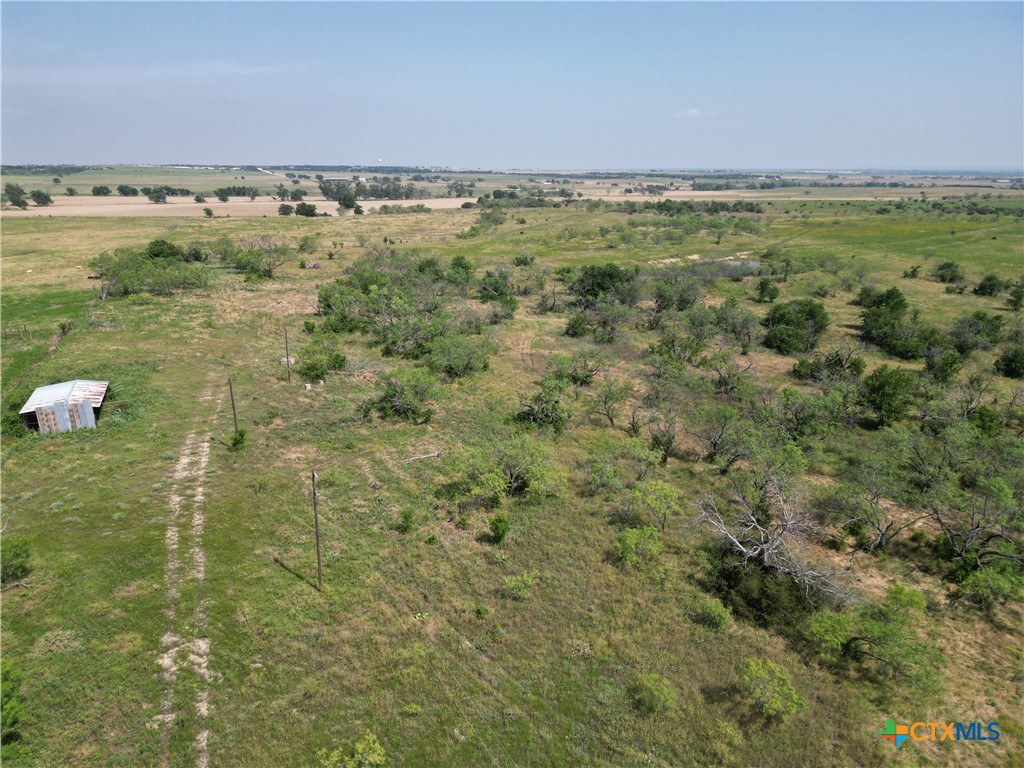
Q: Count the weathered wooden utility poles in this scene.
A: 3